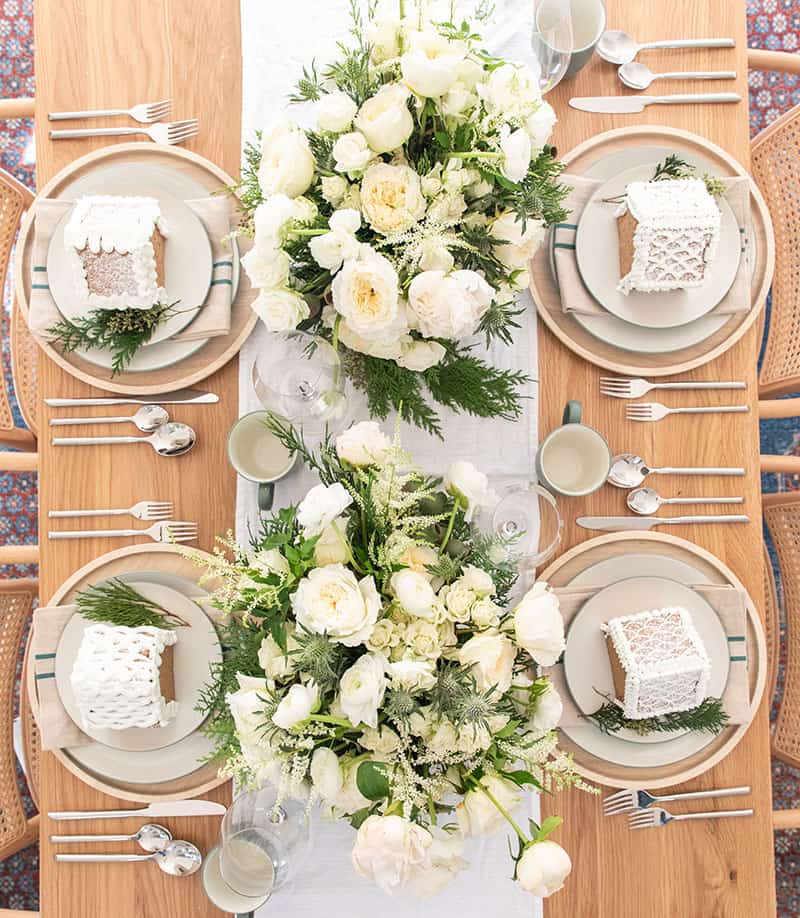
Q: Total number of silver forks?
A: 8